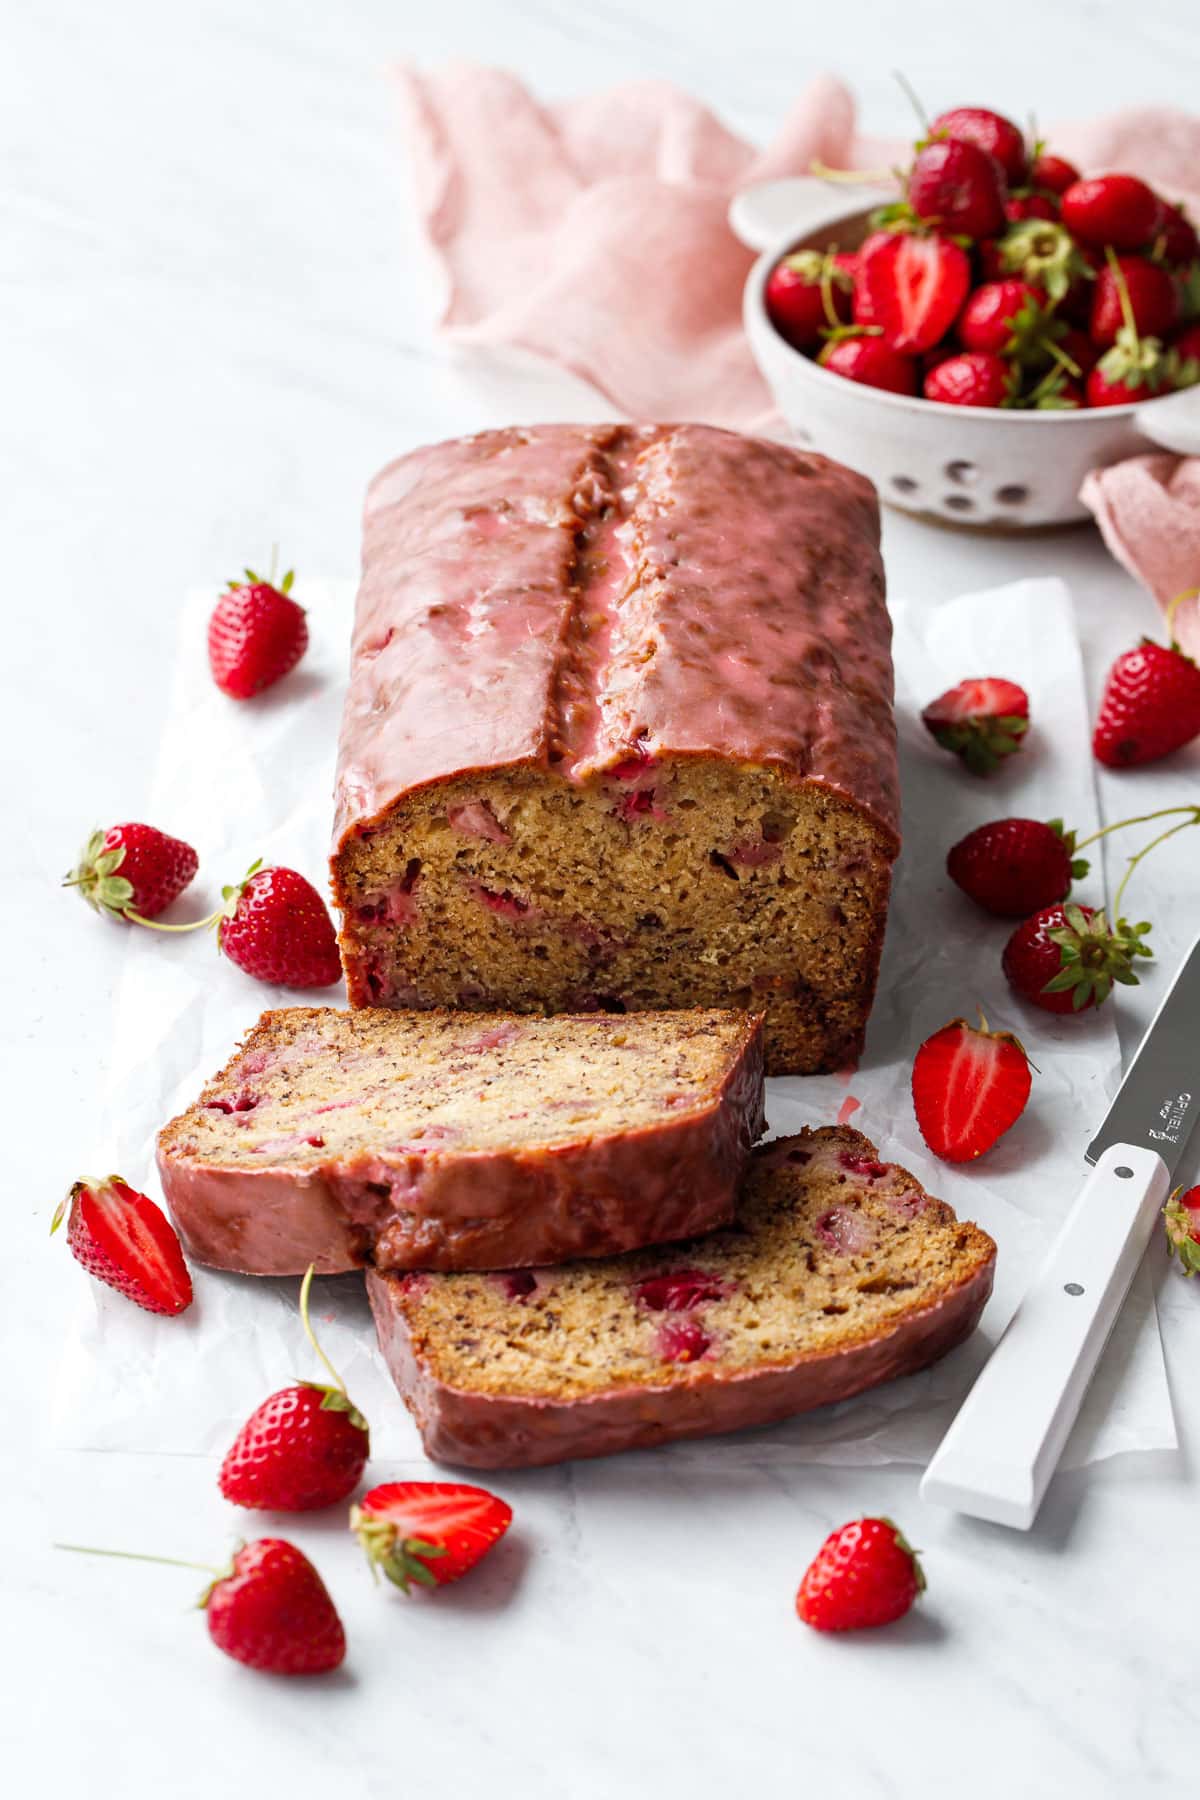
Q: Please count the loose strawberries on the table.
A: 14